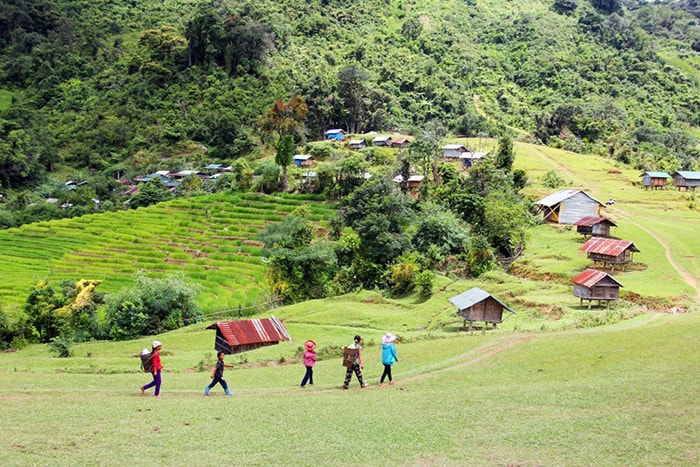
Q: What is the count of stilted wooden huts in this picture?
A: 6